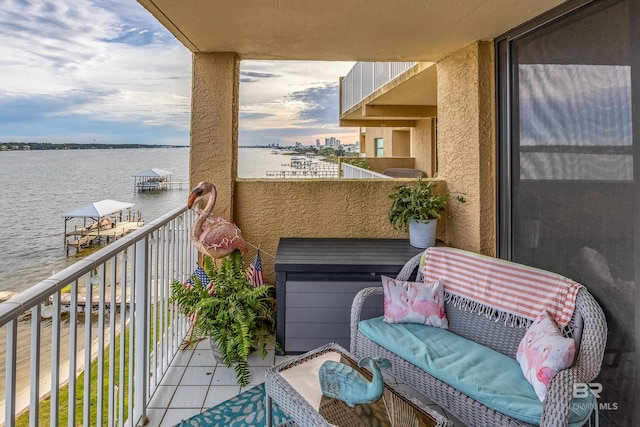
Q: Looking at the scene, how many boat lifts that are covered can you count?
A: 2